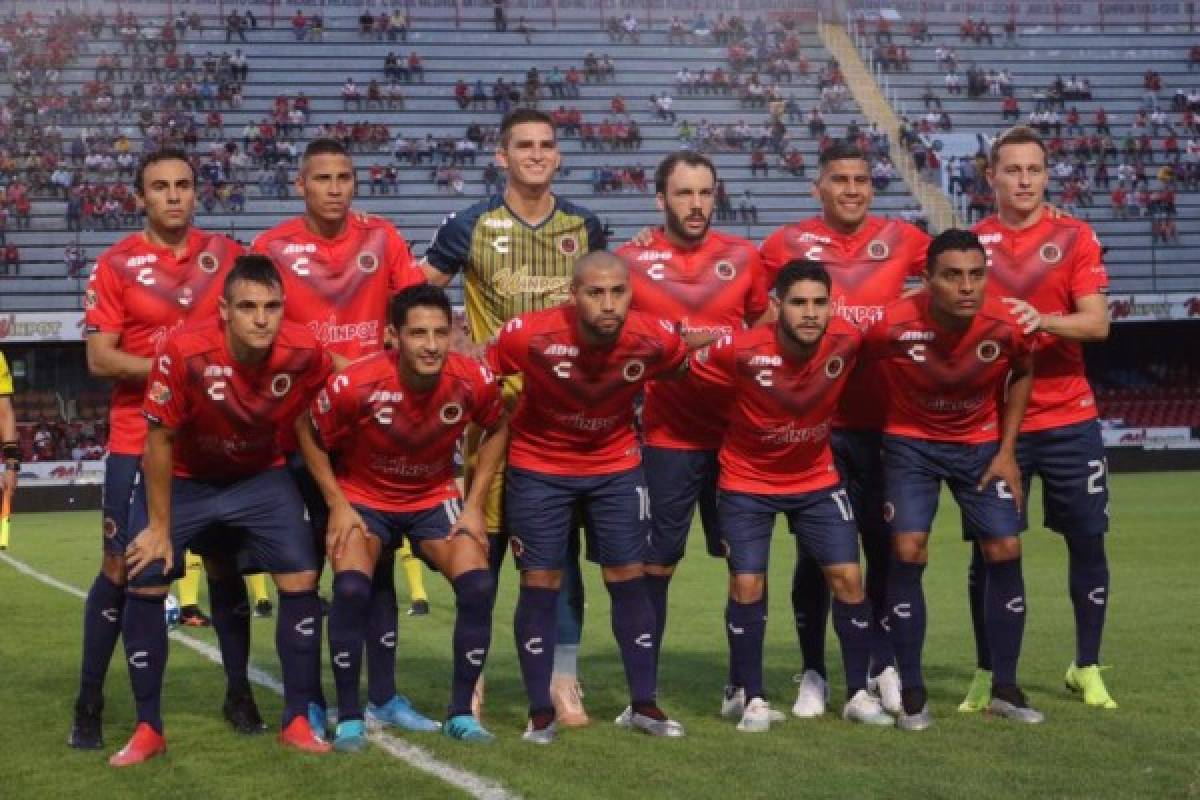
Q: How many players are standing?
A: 6